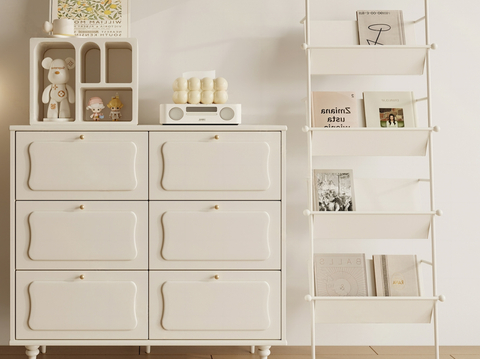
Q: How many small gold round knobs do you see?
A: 6